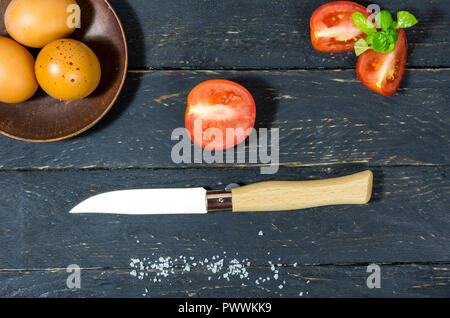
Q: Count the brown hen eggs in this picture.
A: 3